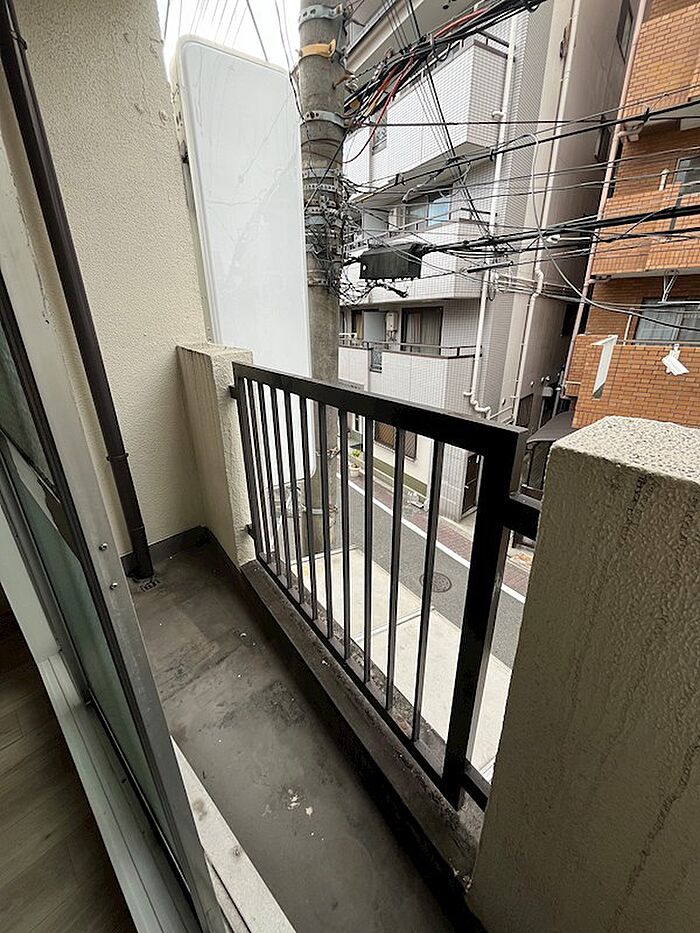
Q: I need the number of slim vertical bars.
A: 10